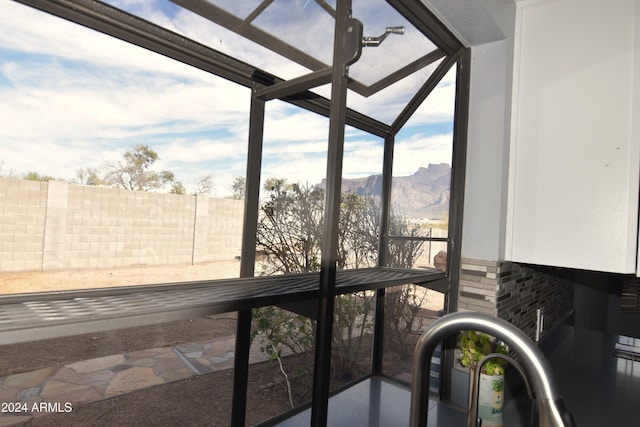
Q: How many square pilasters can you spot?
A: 2